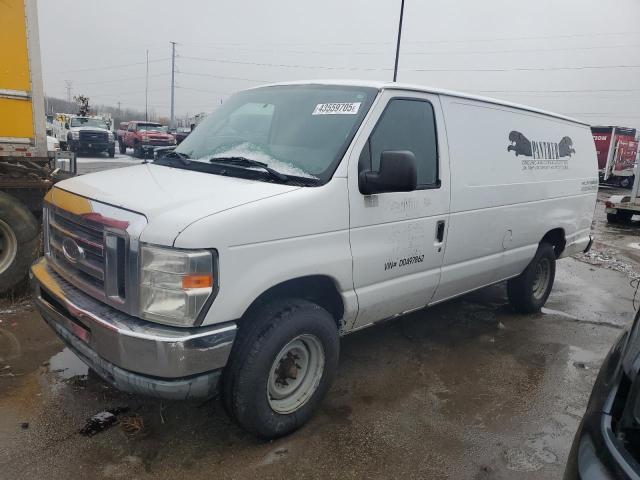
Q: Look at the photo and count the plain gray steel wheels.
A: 2